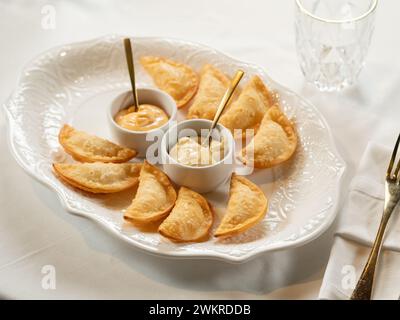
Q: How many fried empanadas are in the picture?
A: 9